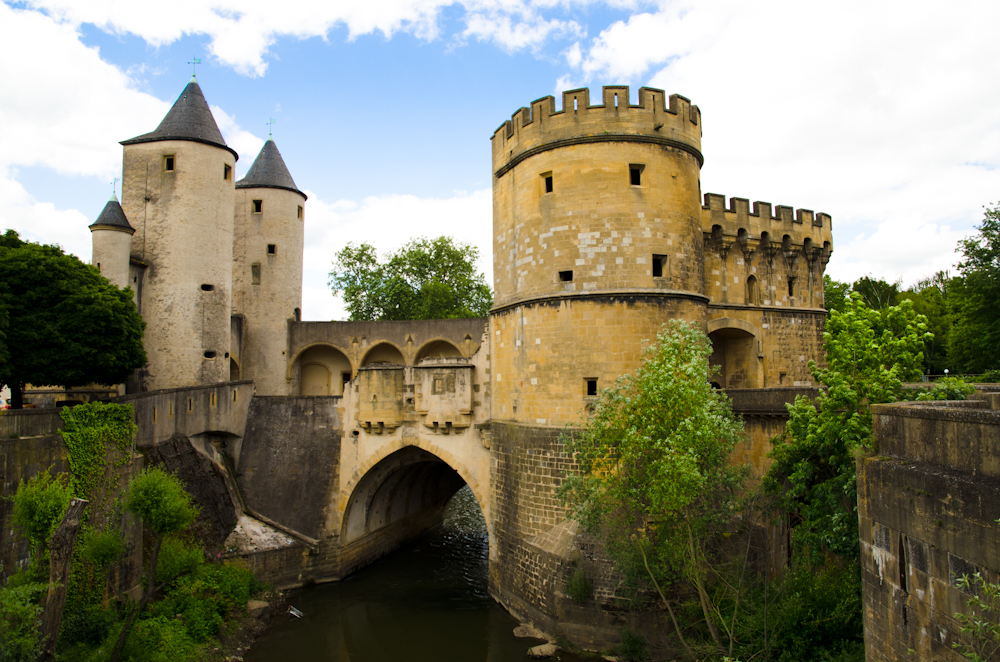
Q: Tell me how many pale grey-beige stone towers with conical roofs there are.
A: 3